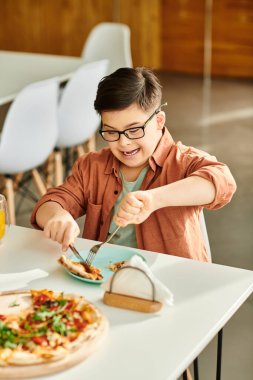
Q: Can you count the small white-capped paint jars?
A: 0